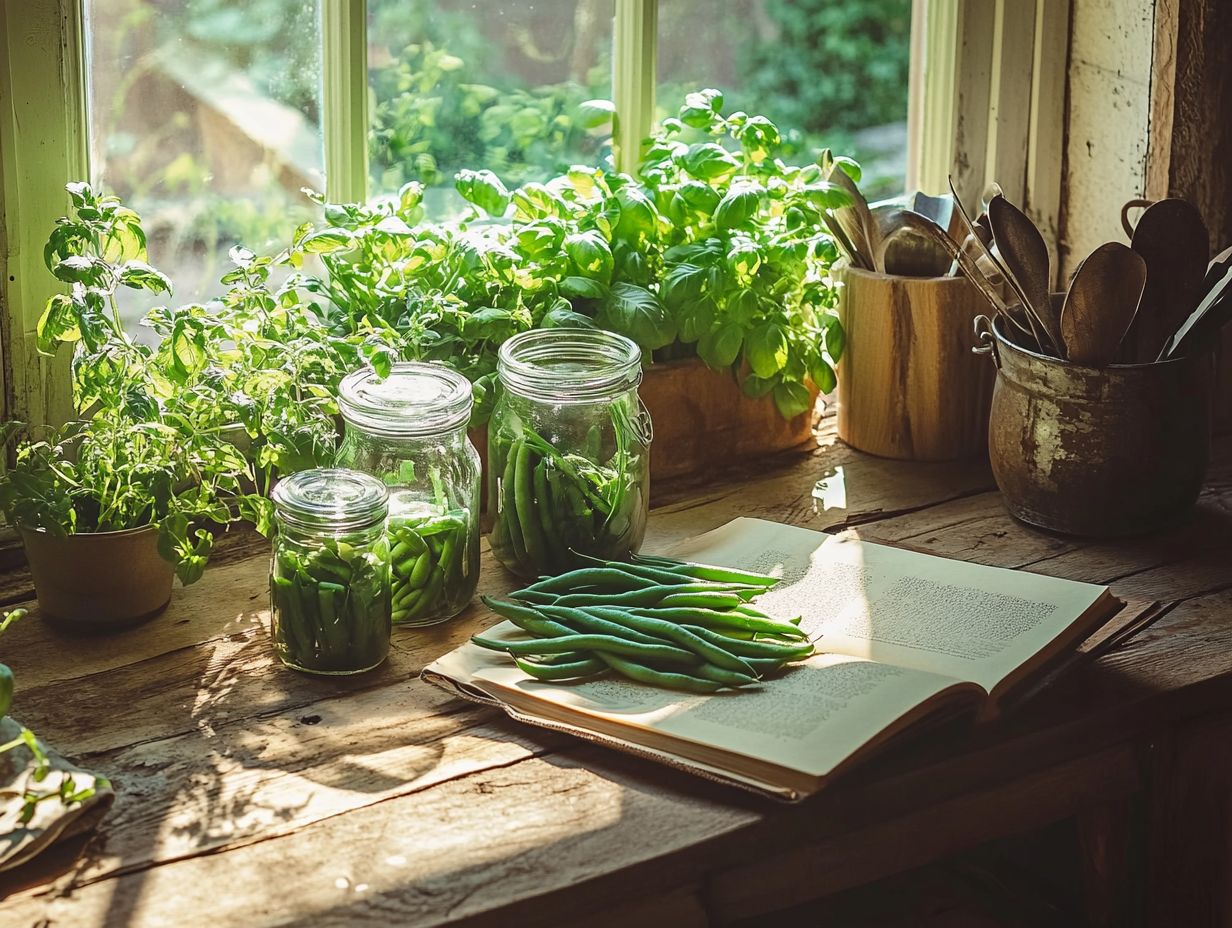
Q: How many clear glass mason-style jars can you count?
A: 3